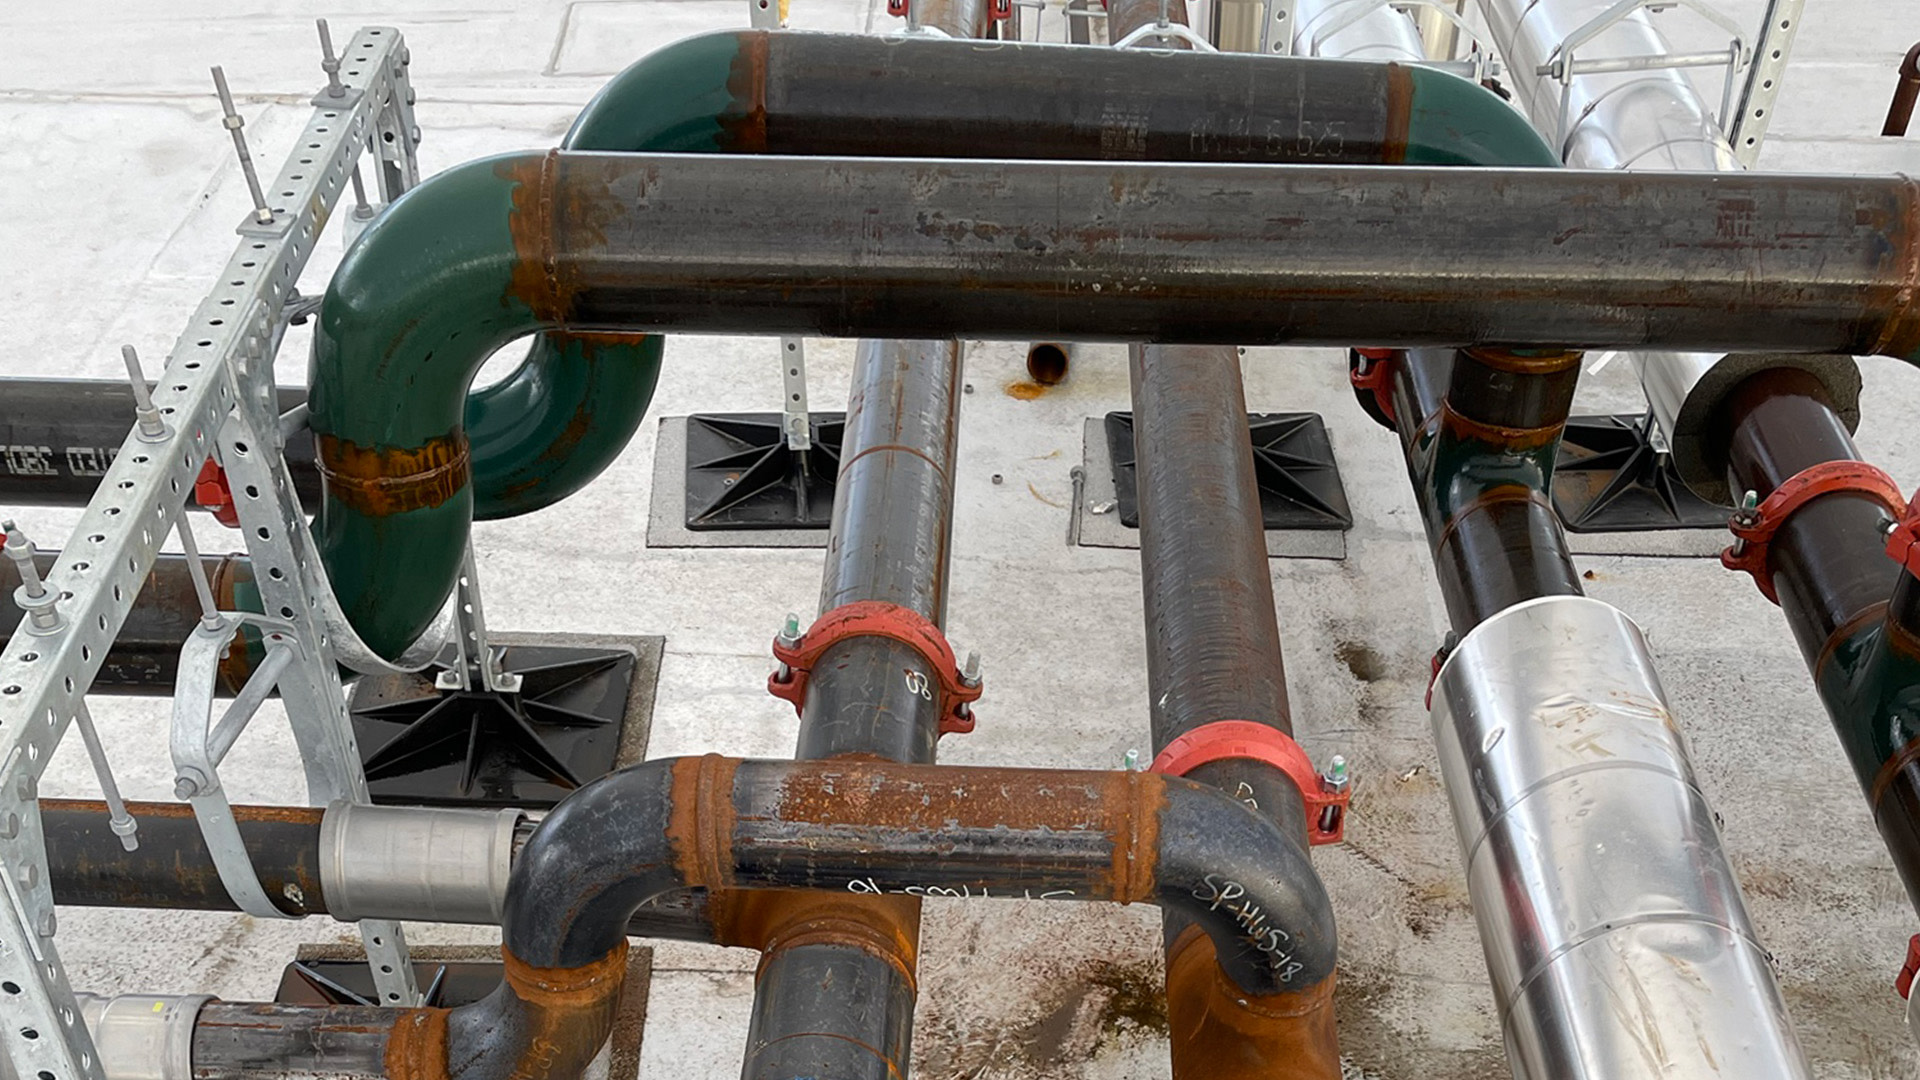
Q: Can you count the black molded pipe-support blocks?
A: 5